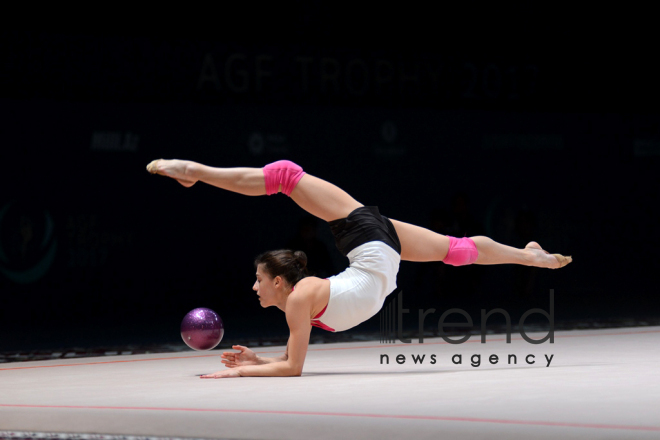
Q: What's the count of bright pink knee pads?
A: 2